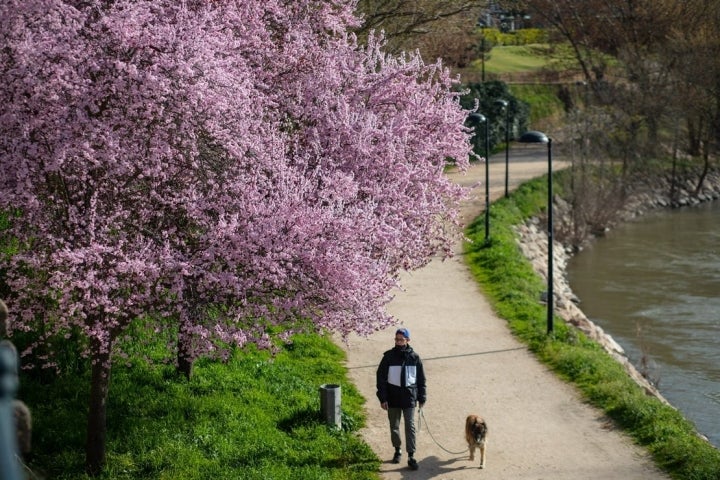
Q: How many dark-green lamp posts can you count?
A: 3